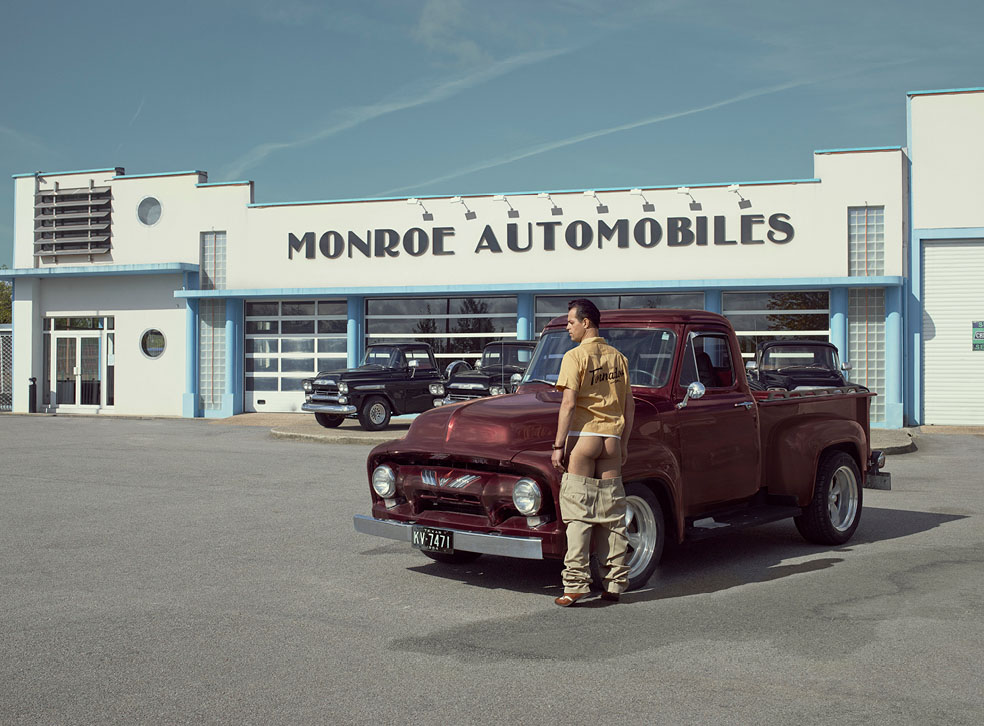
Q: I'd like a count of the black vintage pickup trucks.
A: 3